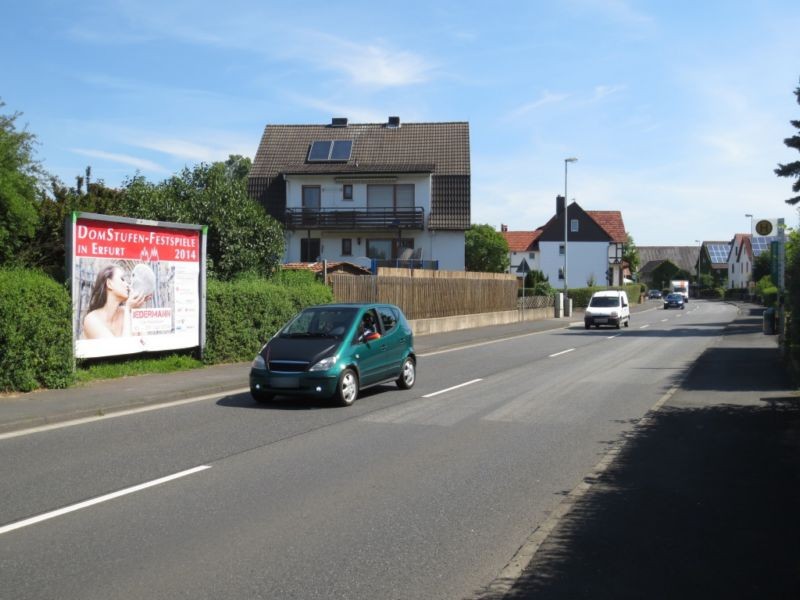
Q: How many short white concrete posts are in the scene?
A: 2